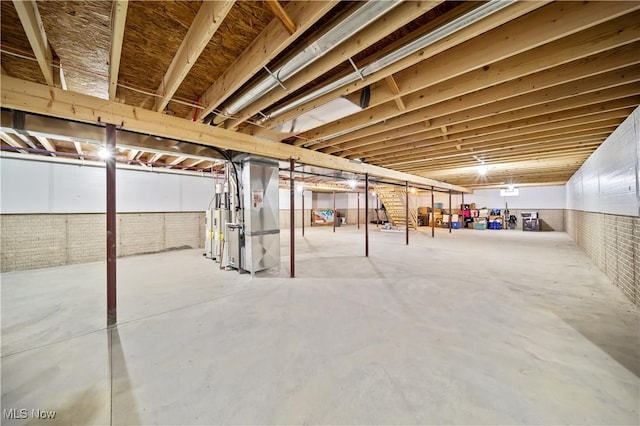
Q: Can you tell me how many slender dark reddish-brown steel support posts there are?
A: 11